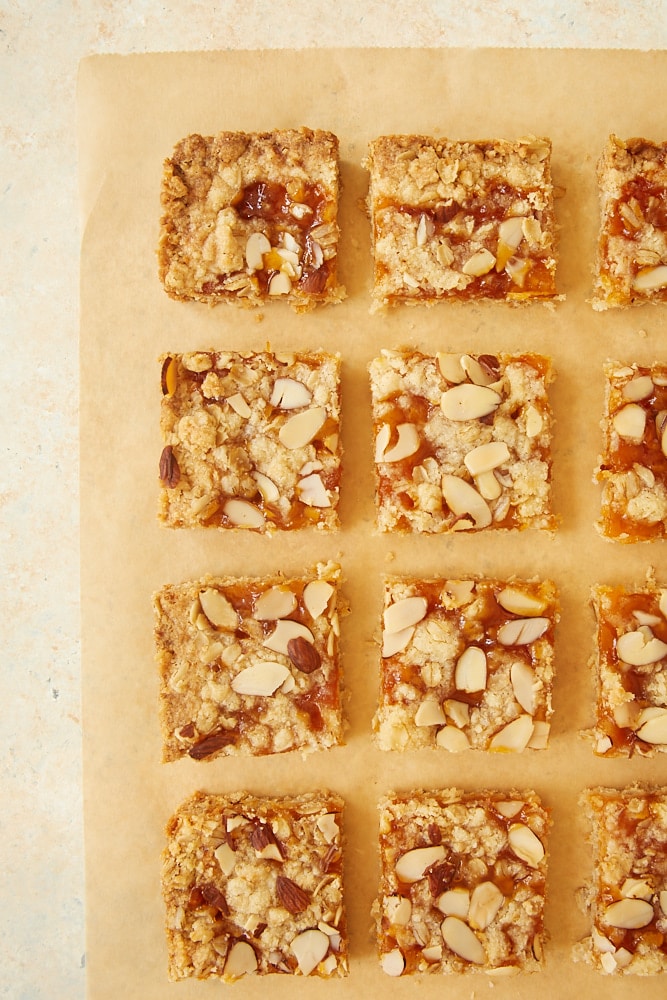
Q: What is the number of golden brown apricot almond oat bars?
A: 12